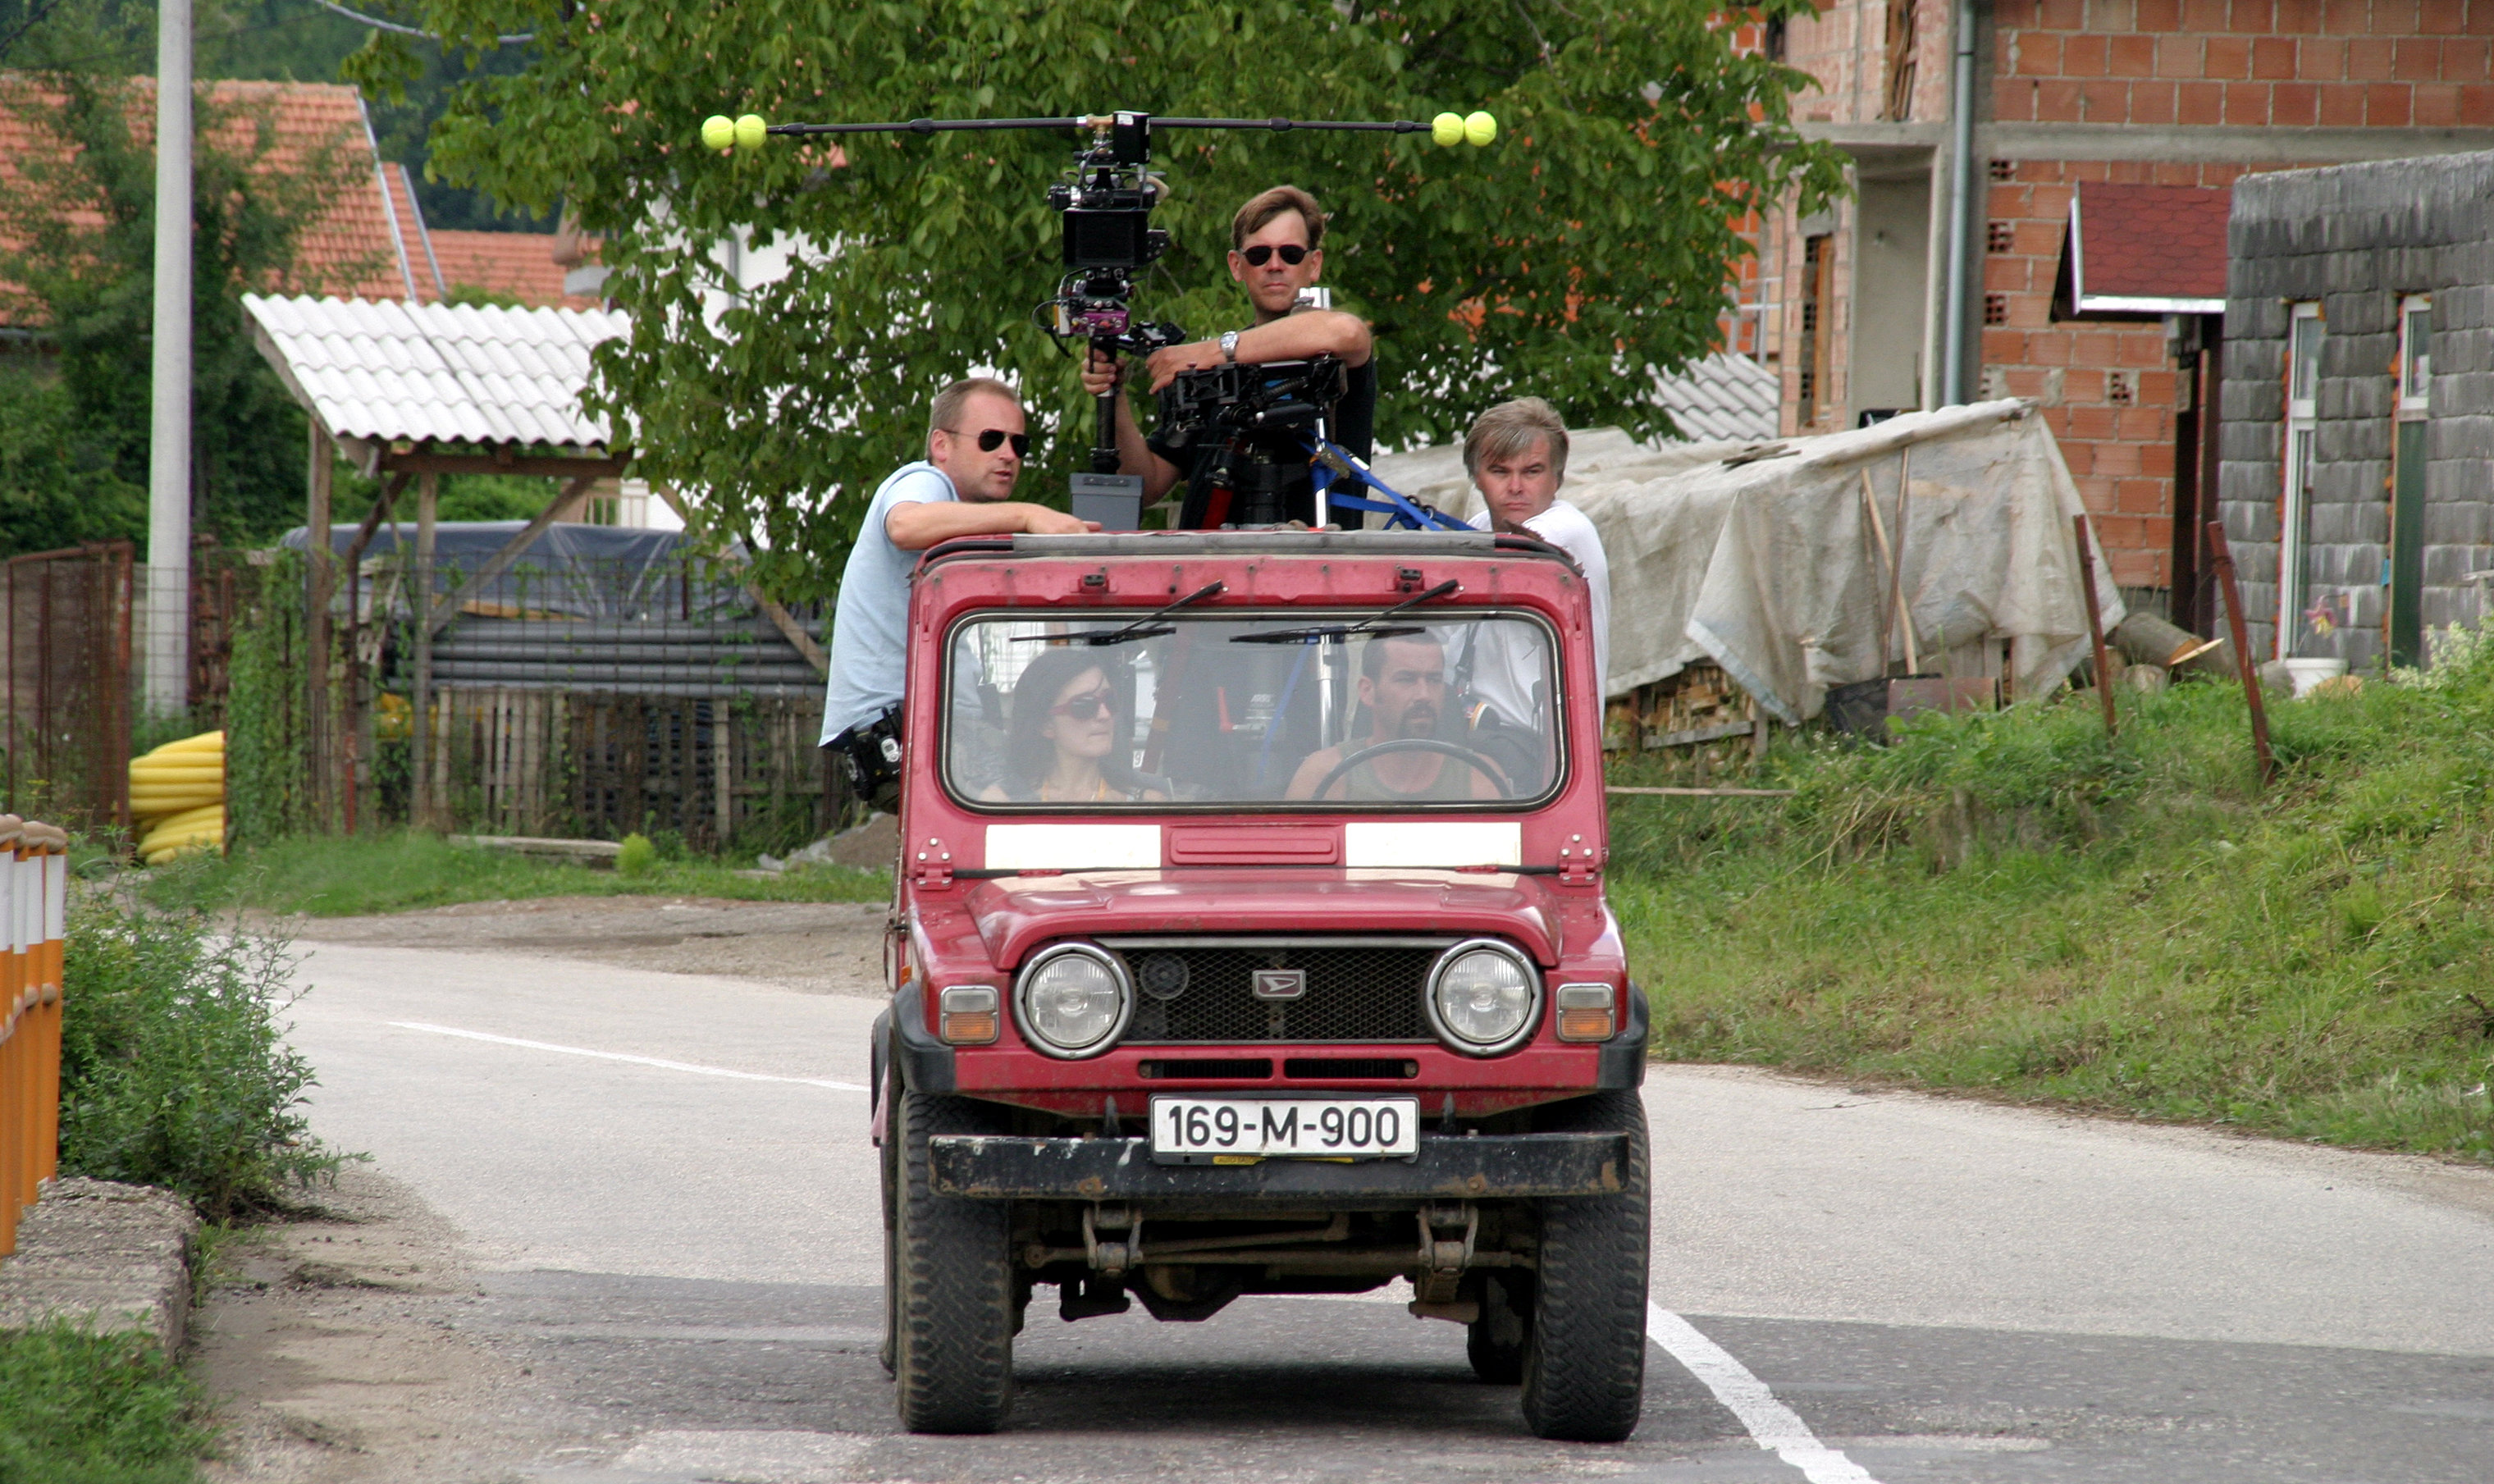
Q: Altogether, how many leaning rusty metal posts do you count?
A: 2